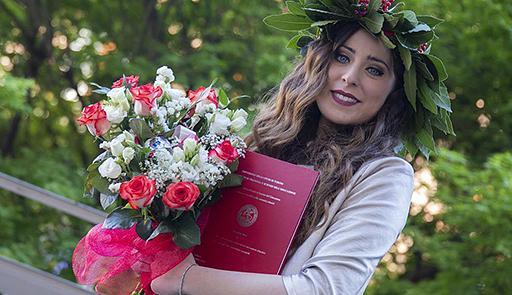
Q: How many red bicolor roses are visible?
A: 7